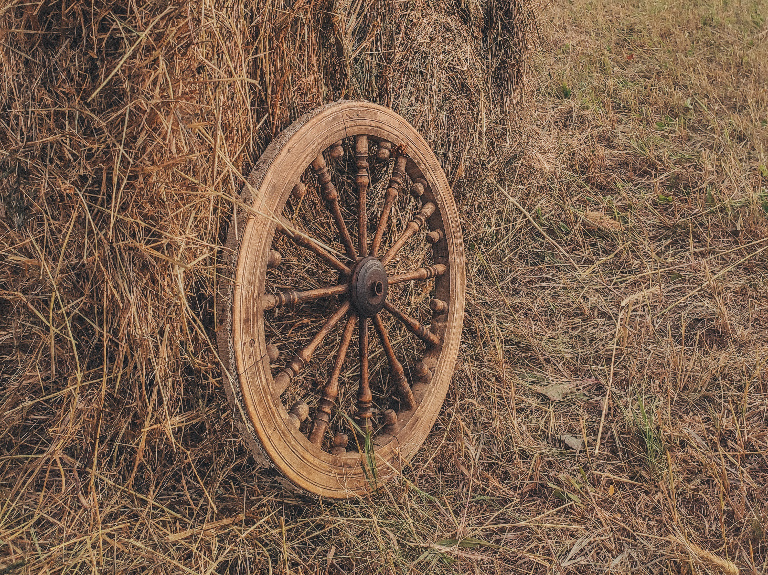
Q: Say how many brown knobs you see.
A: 12